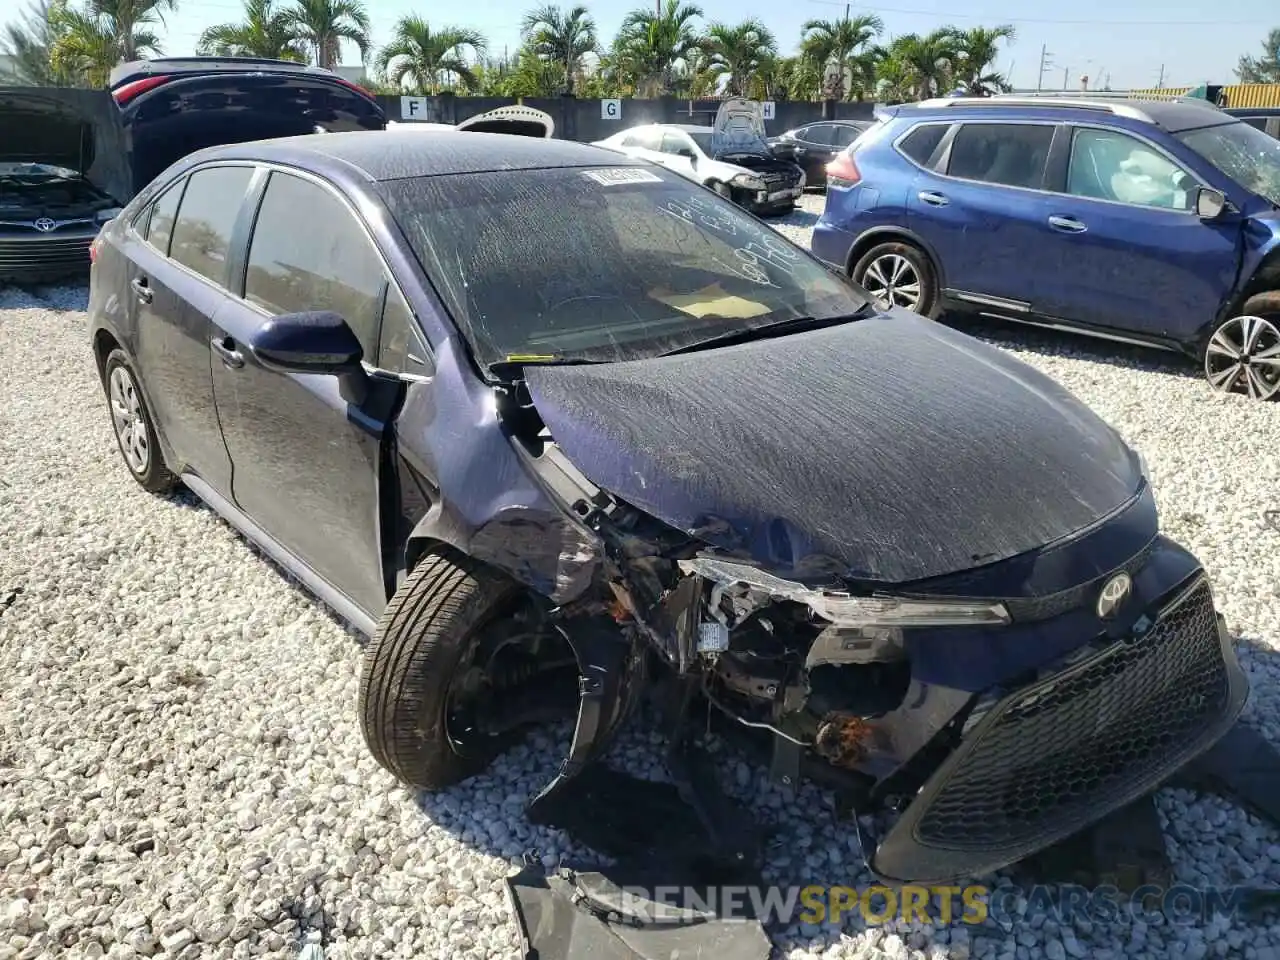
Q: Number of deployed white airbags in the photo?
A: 1